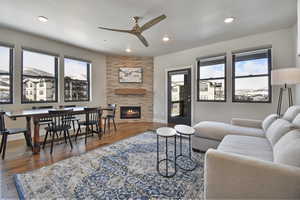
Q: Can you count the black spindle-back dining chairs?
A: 6